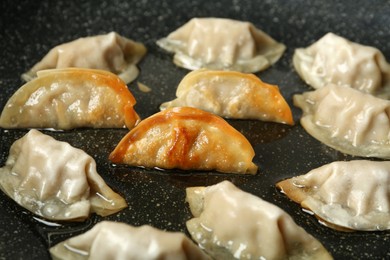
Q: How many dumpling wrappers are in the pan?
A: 11